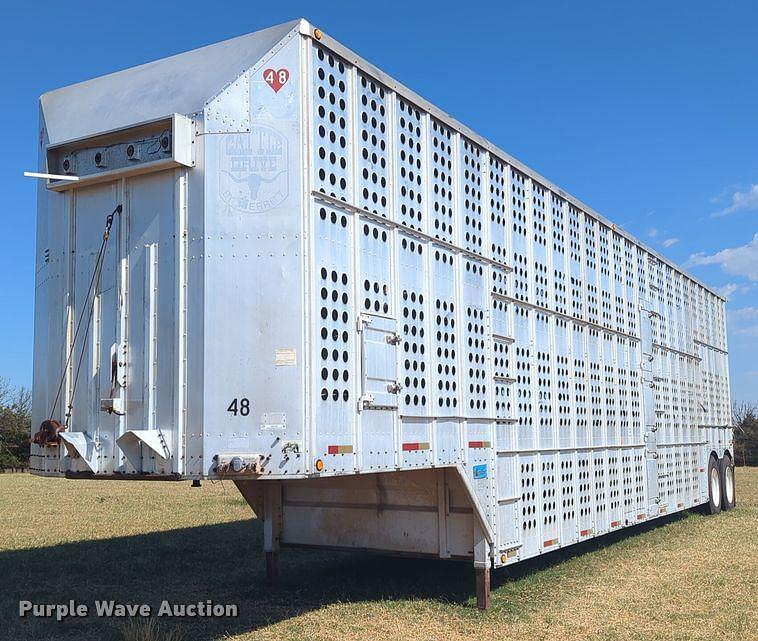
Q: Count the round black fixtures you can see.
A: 4